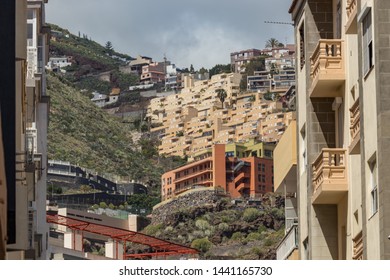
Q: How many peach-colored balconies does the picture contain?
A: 5